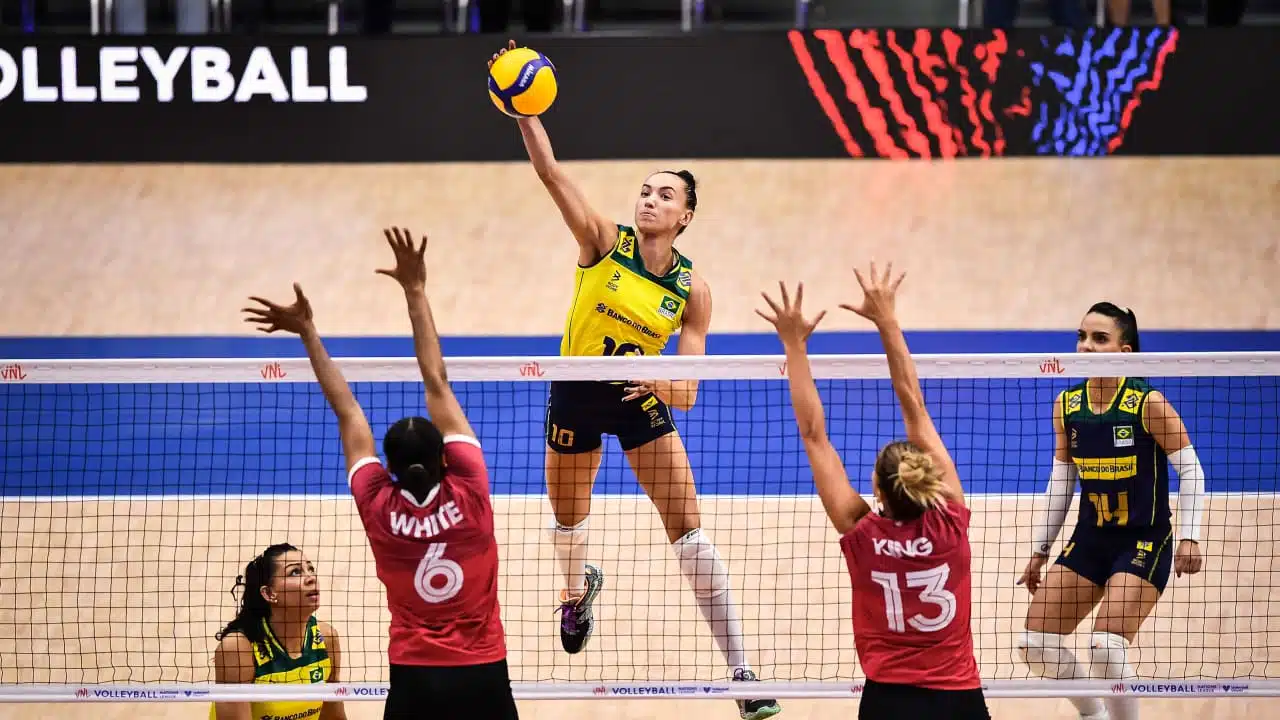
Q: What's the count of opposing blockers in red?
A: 2